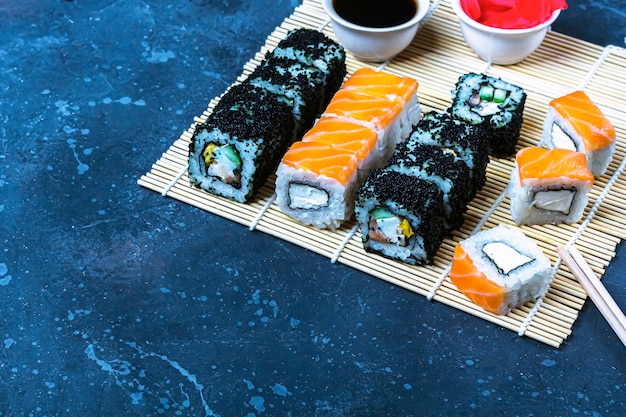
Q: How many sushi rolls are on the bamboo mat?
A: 14